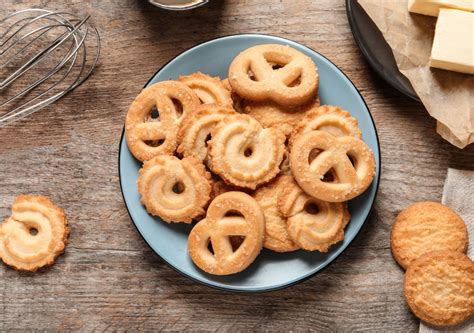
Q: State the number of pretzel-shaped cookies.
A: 4